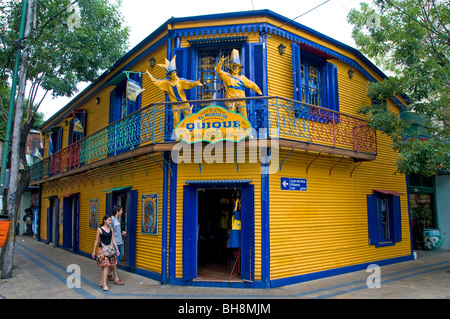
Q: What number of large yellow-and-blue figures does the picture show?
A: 2